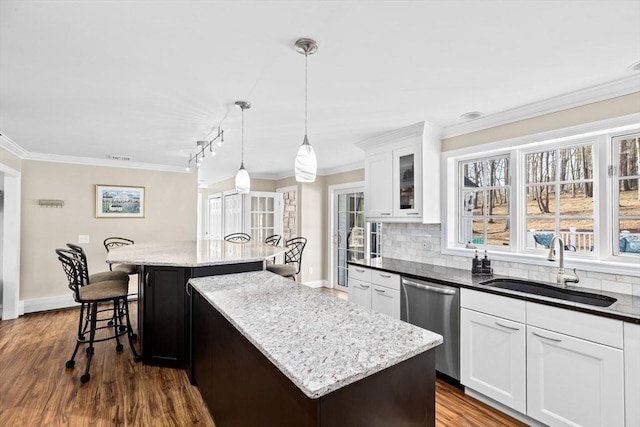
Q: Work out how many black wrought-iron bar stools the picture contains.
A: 6